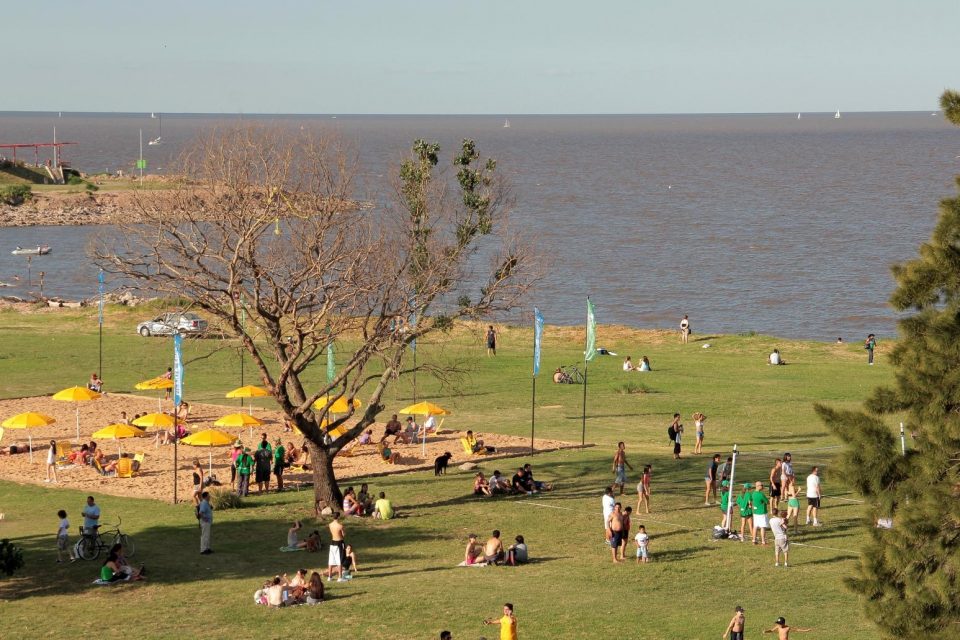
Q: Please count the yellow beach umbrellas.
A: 11